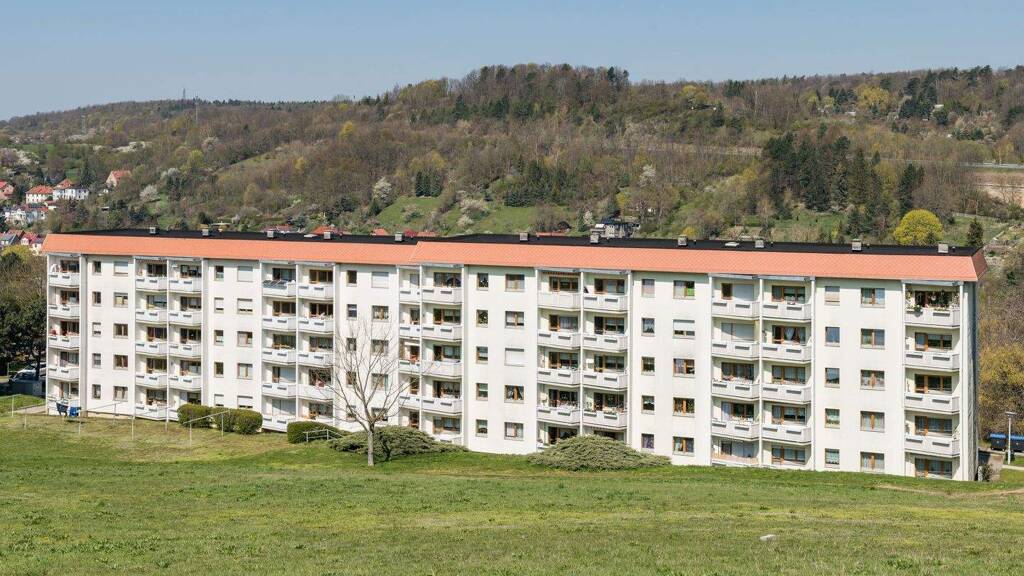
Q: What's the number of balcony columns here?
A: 12